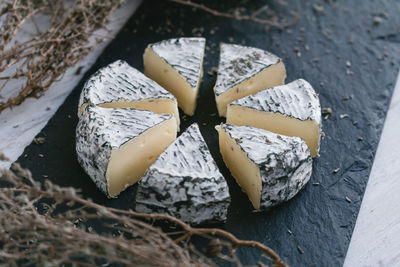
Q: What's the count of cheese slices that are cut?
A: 7